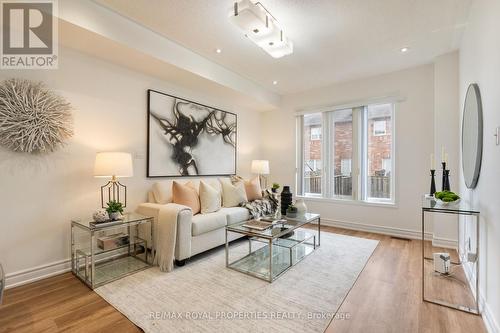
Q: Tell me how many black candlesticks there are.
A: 3